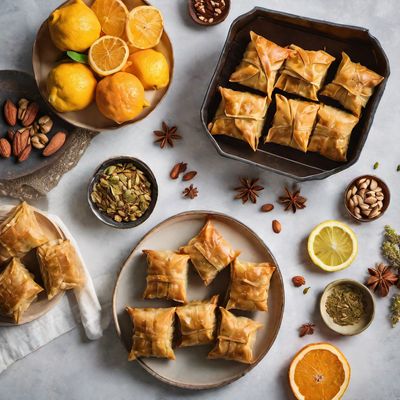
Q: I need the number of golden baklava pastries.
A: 15